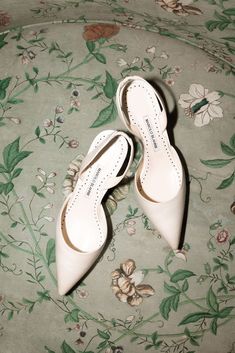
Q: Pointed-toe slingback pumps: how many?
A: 2